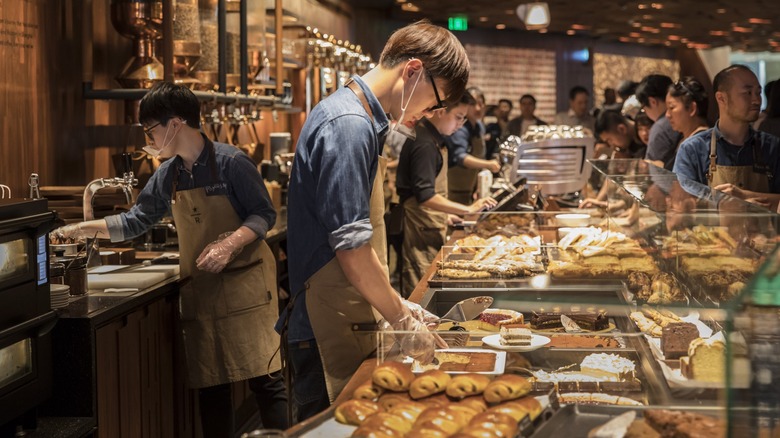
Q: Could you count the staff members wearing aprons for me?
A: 5